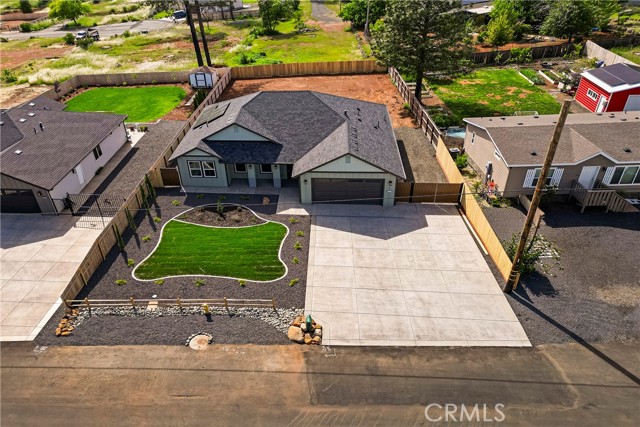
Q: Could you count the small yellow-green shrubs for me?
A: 13